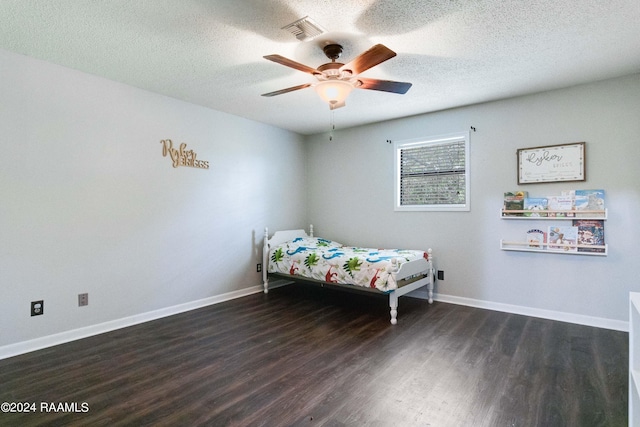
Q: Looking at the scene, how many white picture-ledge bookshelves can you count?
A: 2